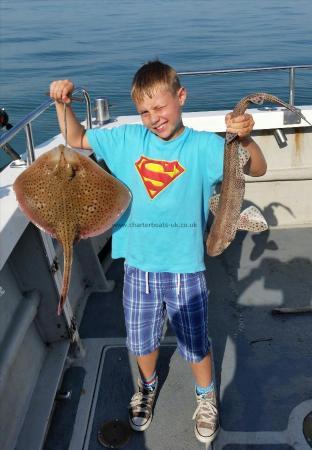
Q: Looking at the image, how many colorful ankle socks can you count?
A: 2